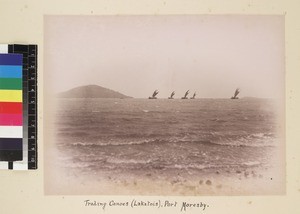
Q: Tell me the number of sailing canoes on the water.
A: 5